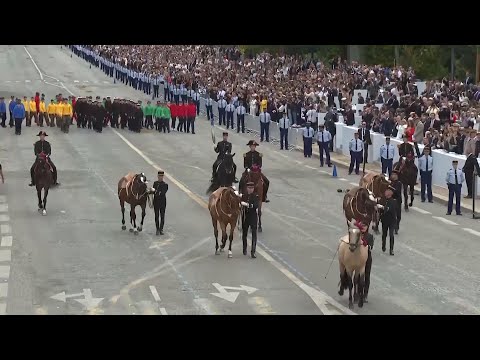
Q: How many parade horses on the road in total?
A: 9